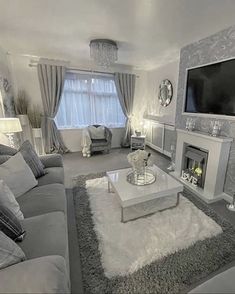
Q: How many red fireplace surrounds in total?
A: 0